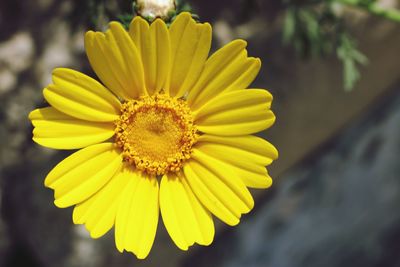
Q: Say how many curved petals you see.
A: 13